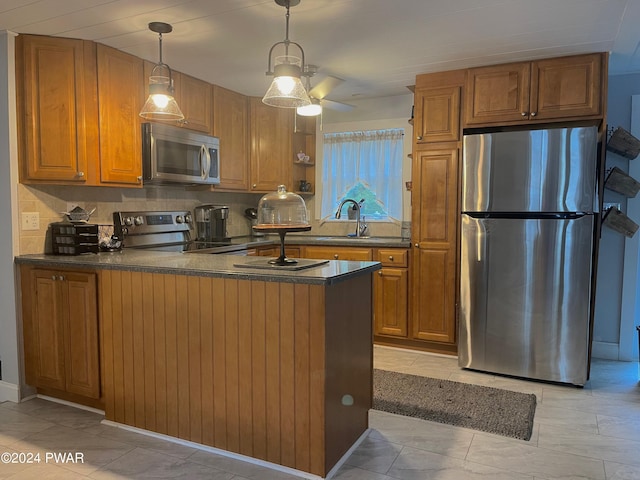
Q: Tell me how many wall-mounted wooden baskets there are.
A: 3